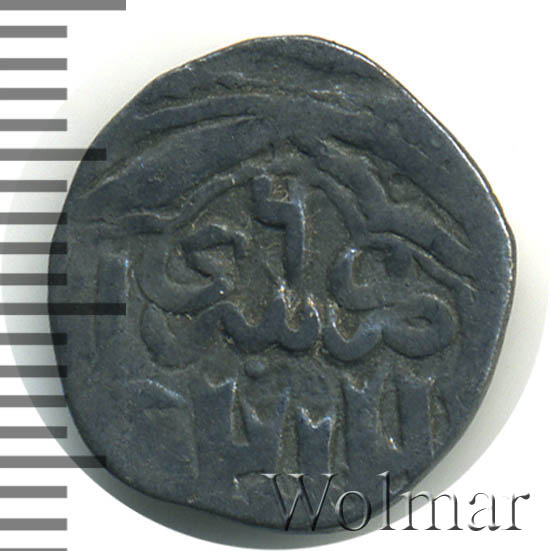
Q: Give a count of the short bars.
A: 15